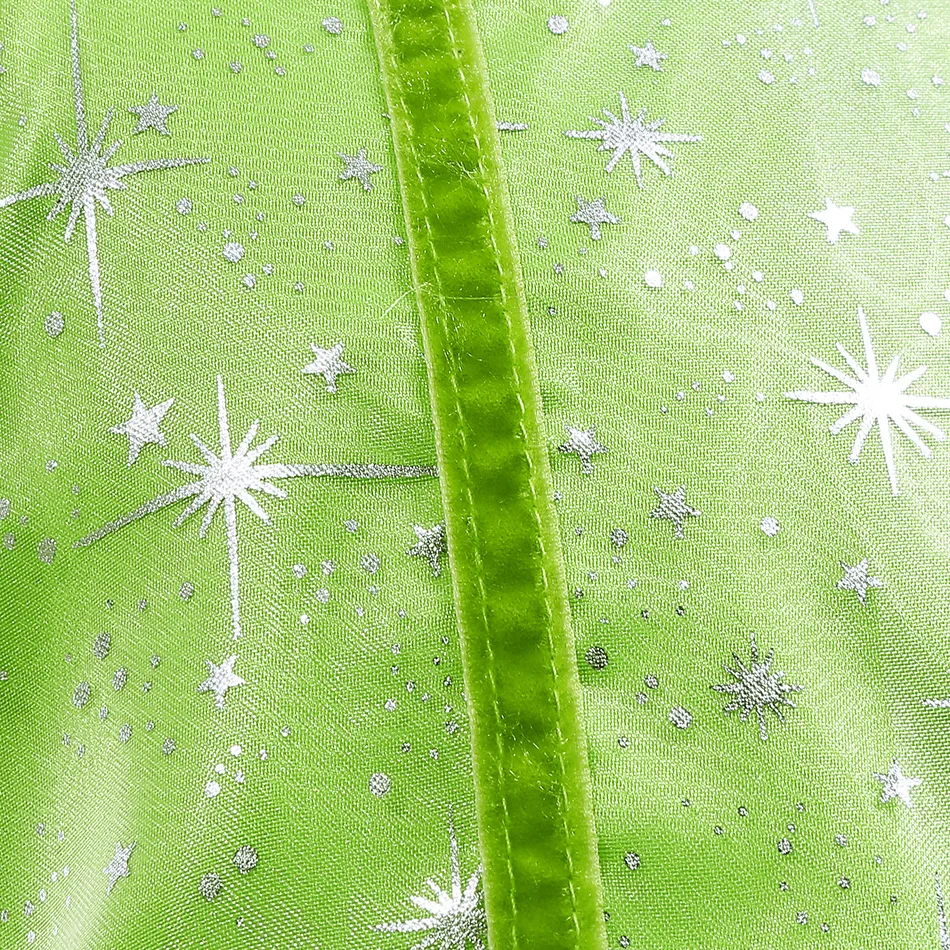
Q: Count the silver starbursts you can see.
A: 6